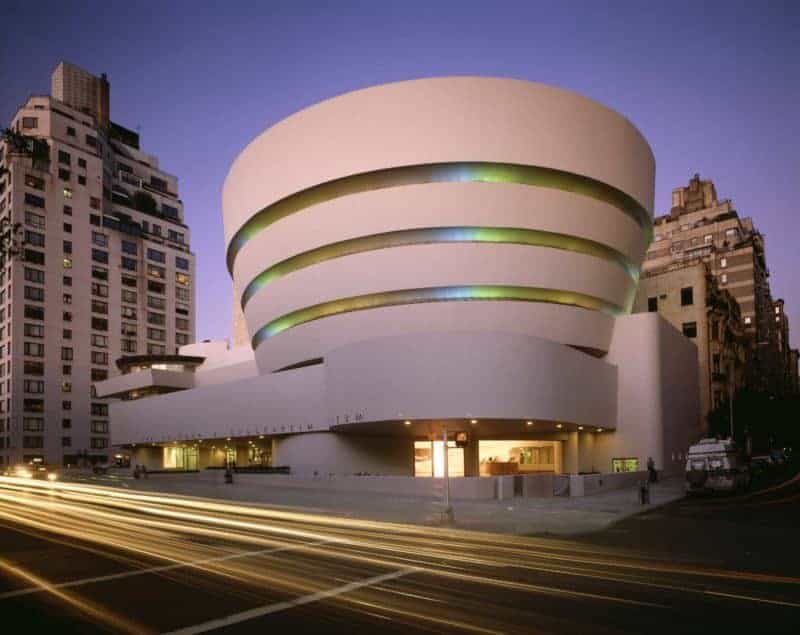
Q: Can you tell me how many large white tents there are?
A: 0